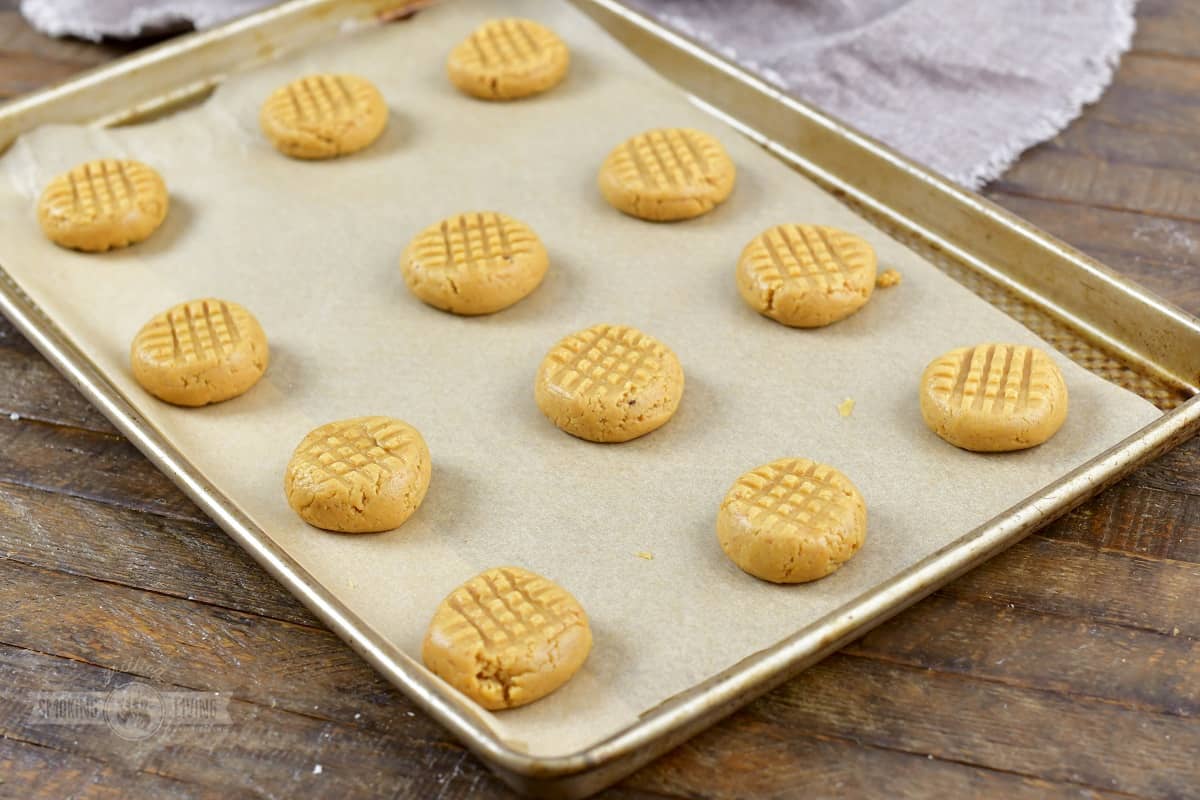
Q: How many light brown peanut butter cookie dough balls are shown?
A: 12